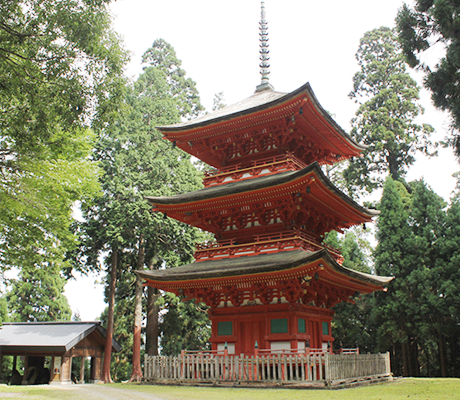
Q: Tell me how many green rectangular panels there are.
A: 4